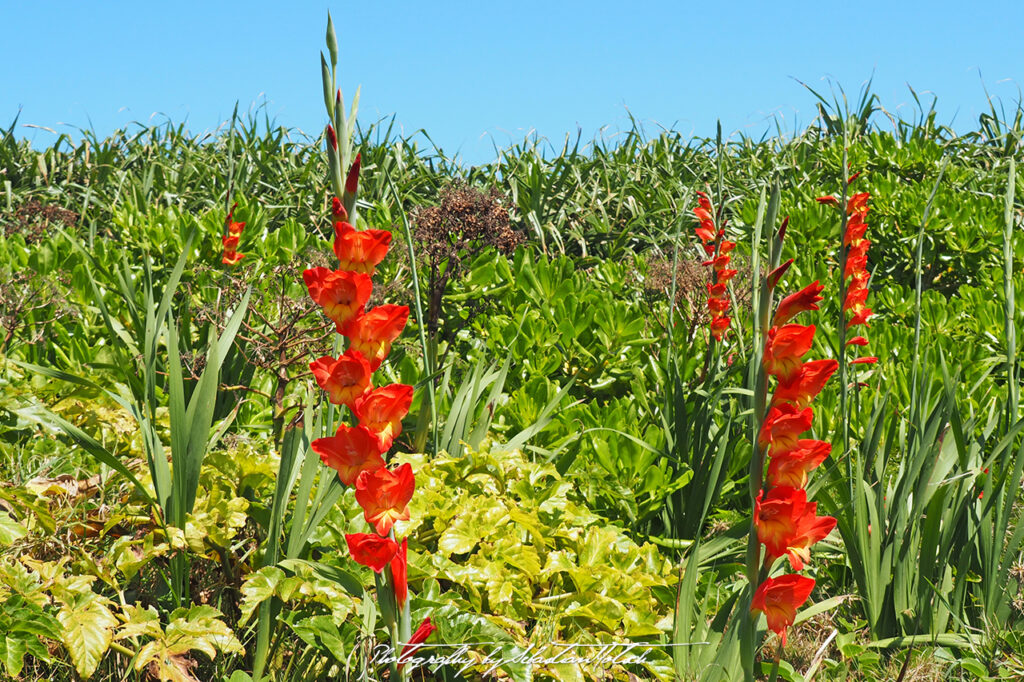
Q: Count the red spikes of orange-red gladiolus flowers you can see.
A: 5